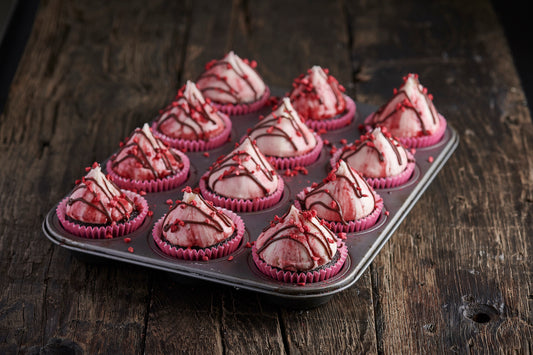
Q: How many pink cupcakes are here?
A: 12